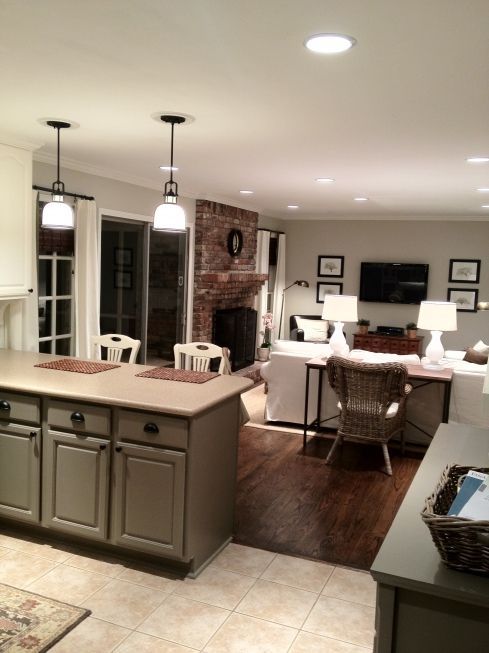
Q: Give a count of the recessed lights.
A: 9